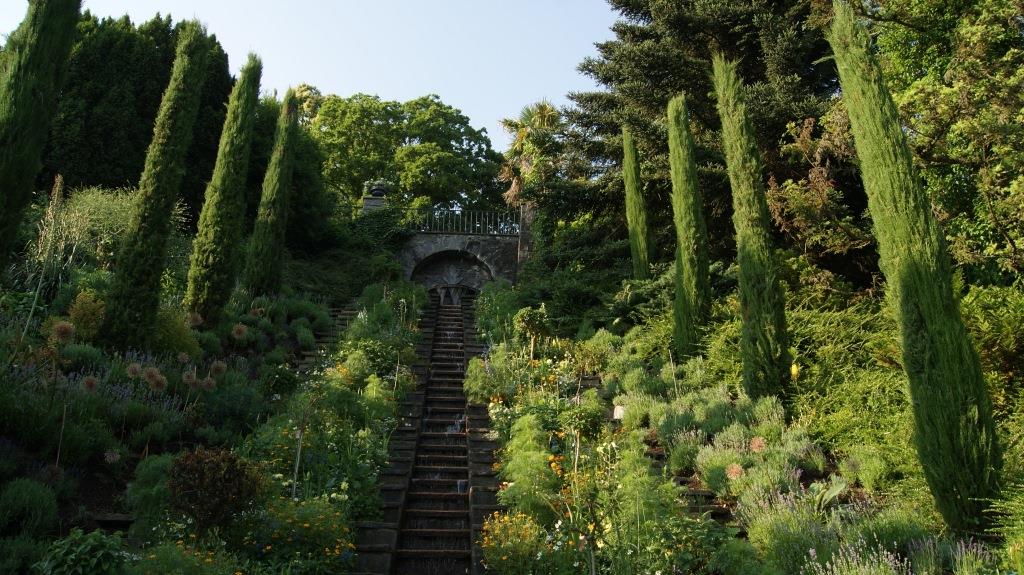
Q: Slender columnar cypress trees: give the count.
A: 8